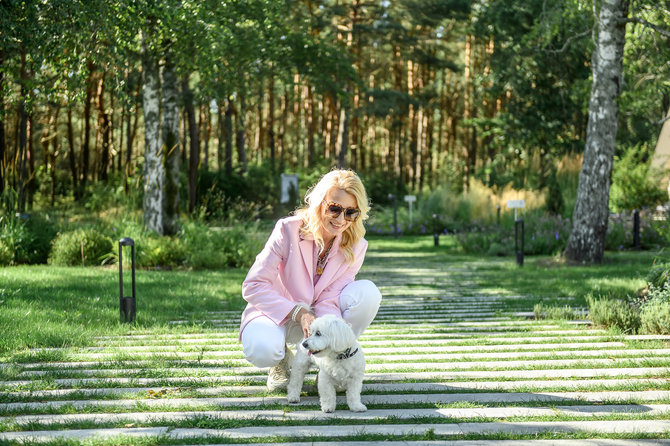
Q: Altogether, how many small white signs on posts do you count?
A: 2